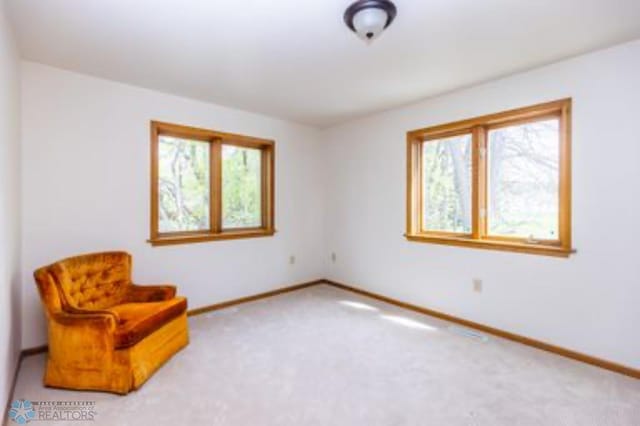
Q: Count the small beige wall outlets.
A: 3